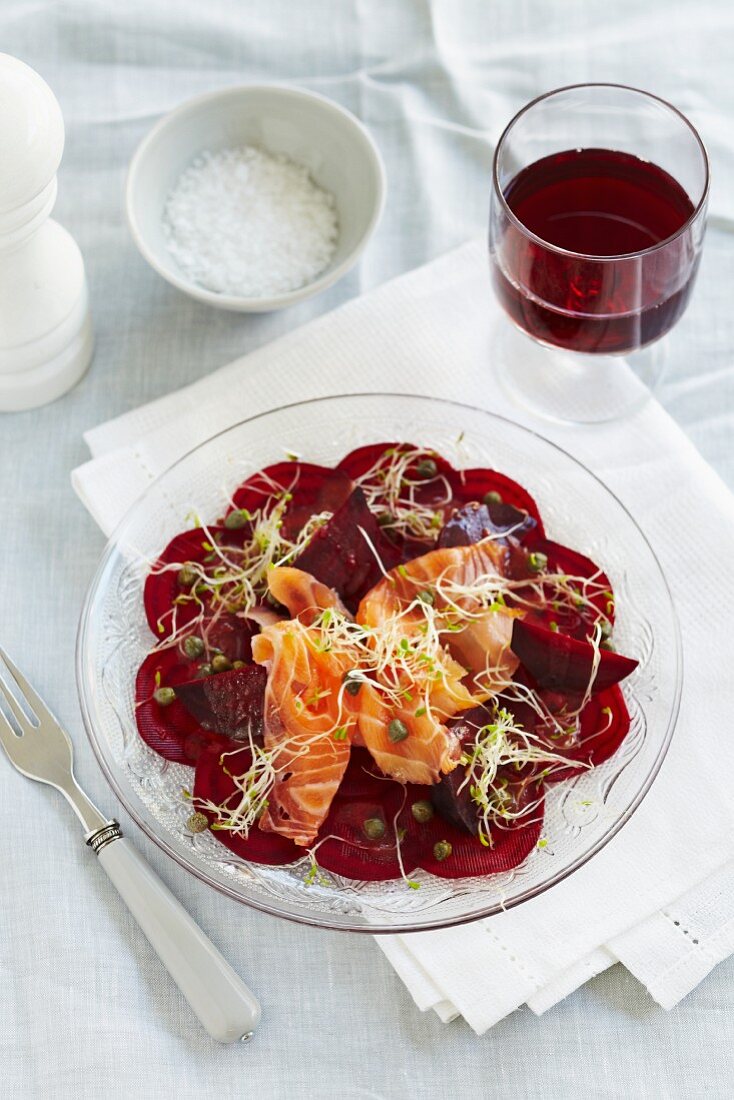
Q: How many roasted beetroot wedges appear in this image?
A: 5